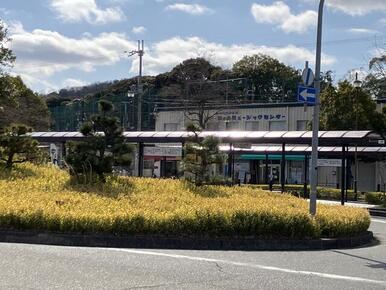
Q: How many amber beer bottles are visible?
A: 0